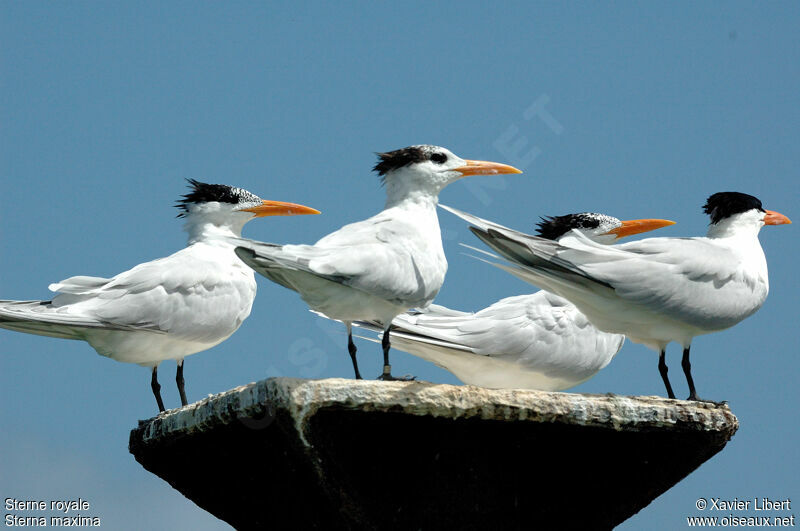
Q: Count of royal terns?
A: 4